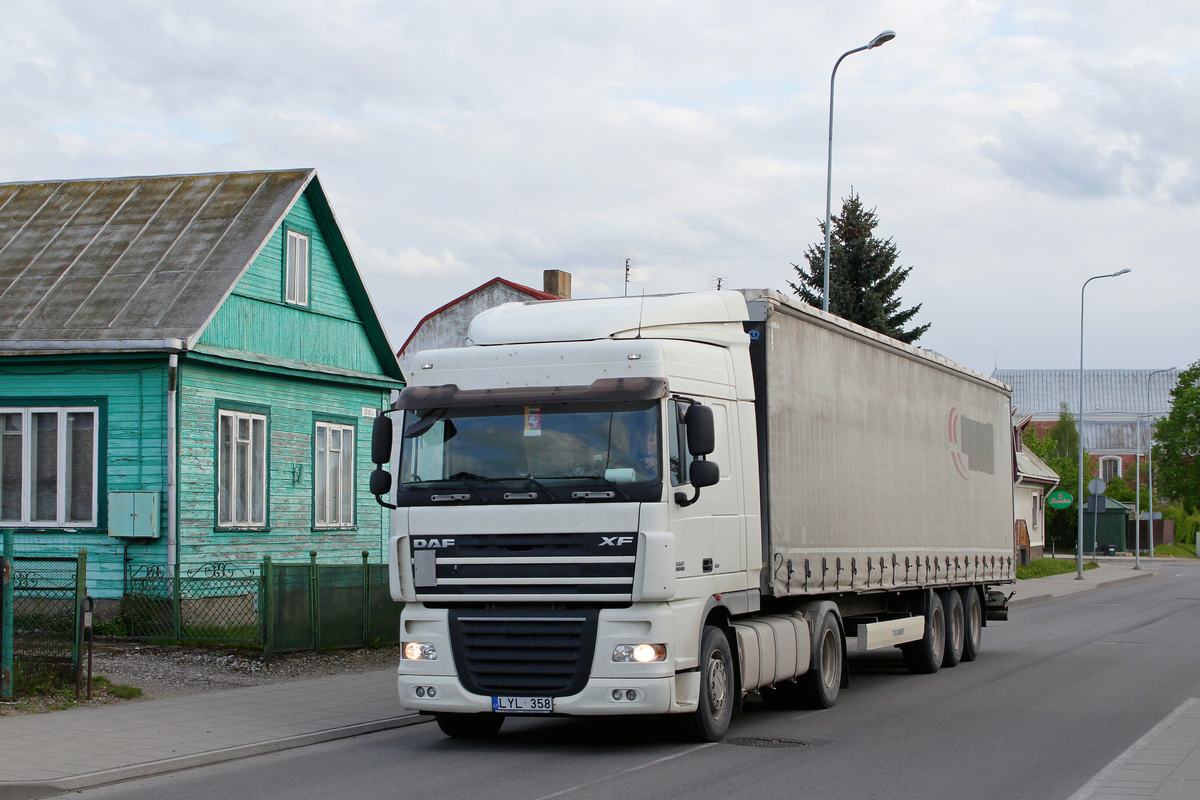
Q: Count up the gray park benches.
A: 0